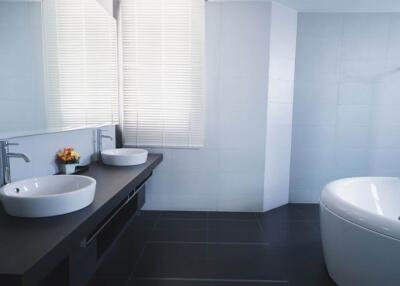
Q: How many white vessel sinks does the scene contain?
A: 2